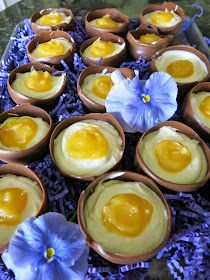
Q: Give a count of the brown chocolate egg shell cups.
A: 15